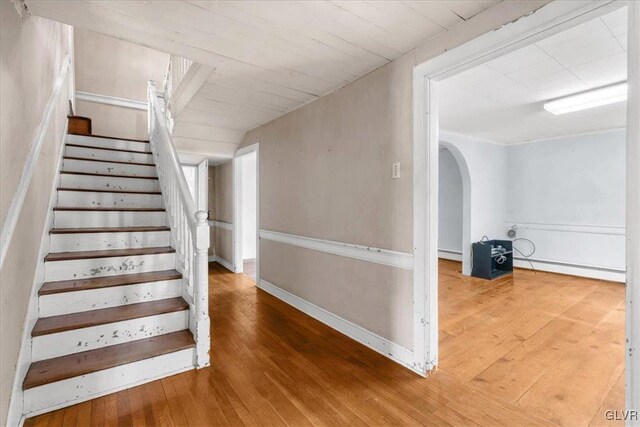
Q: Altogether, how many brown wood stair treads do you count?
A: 11